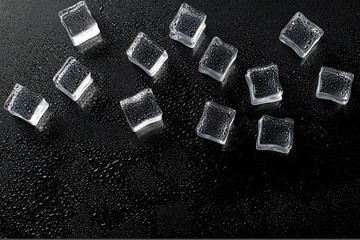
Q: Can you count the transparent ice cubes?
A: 12